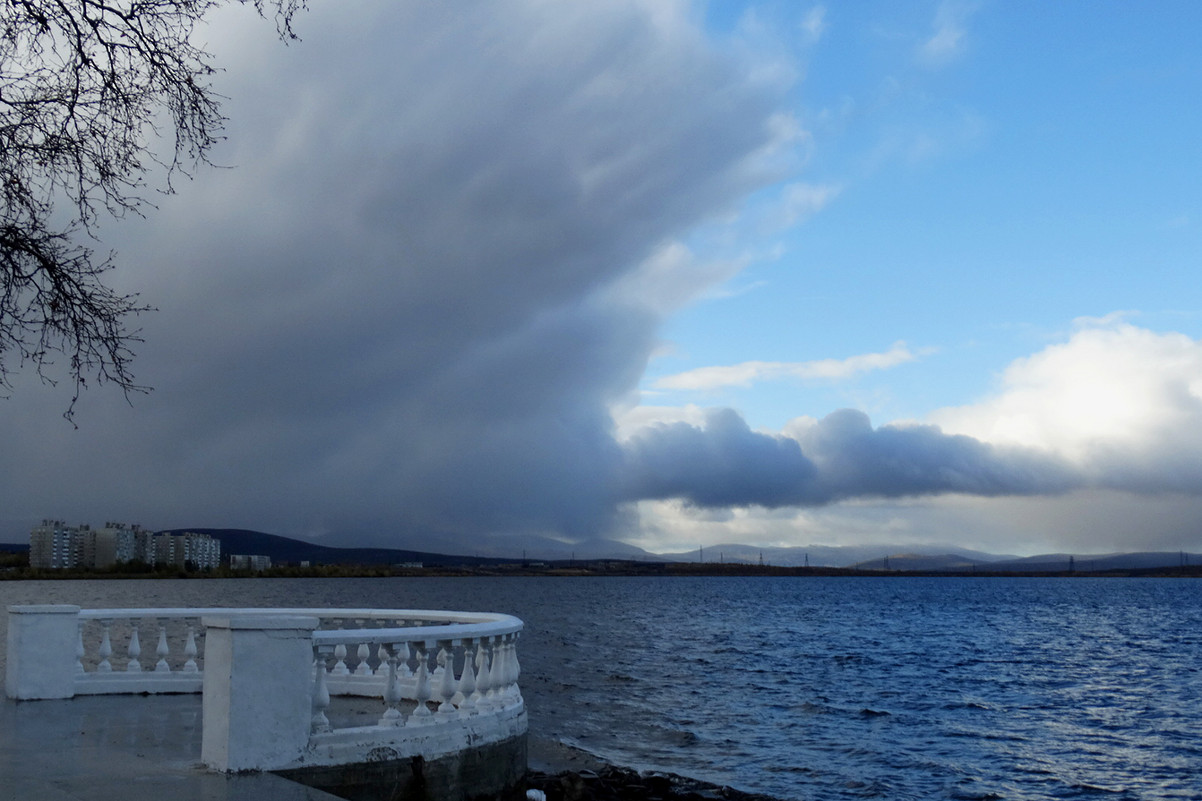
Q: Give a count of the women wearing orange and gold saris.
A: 0